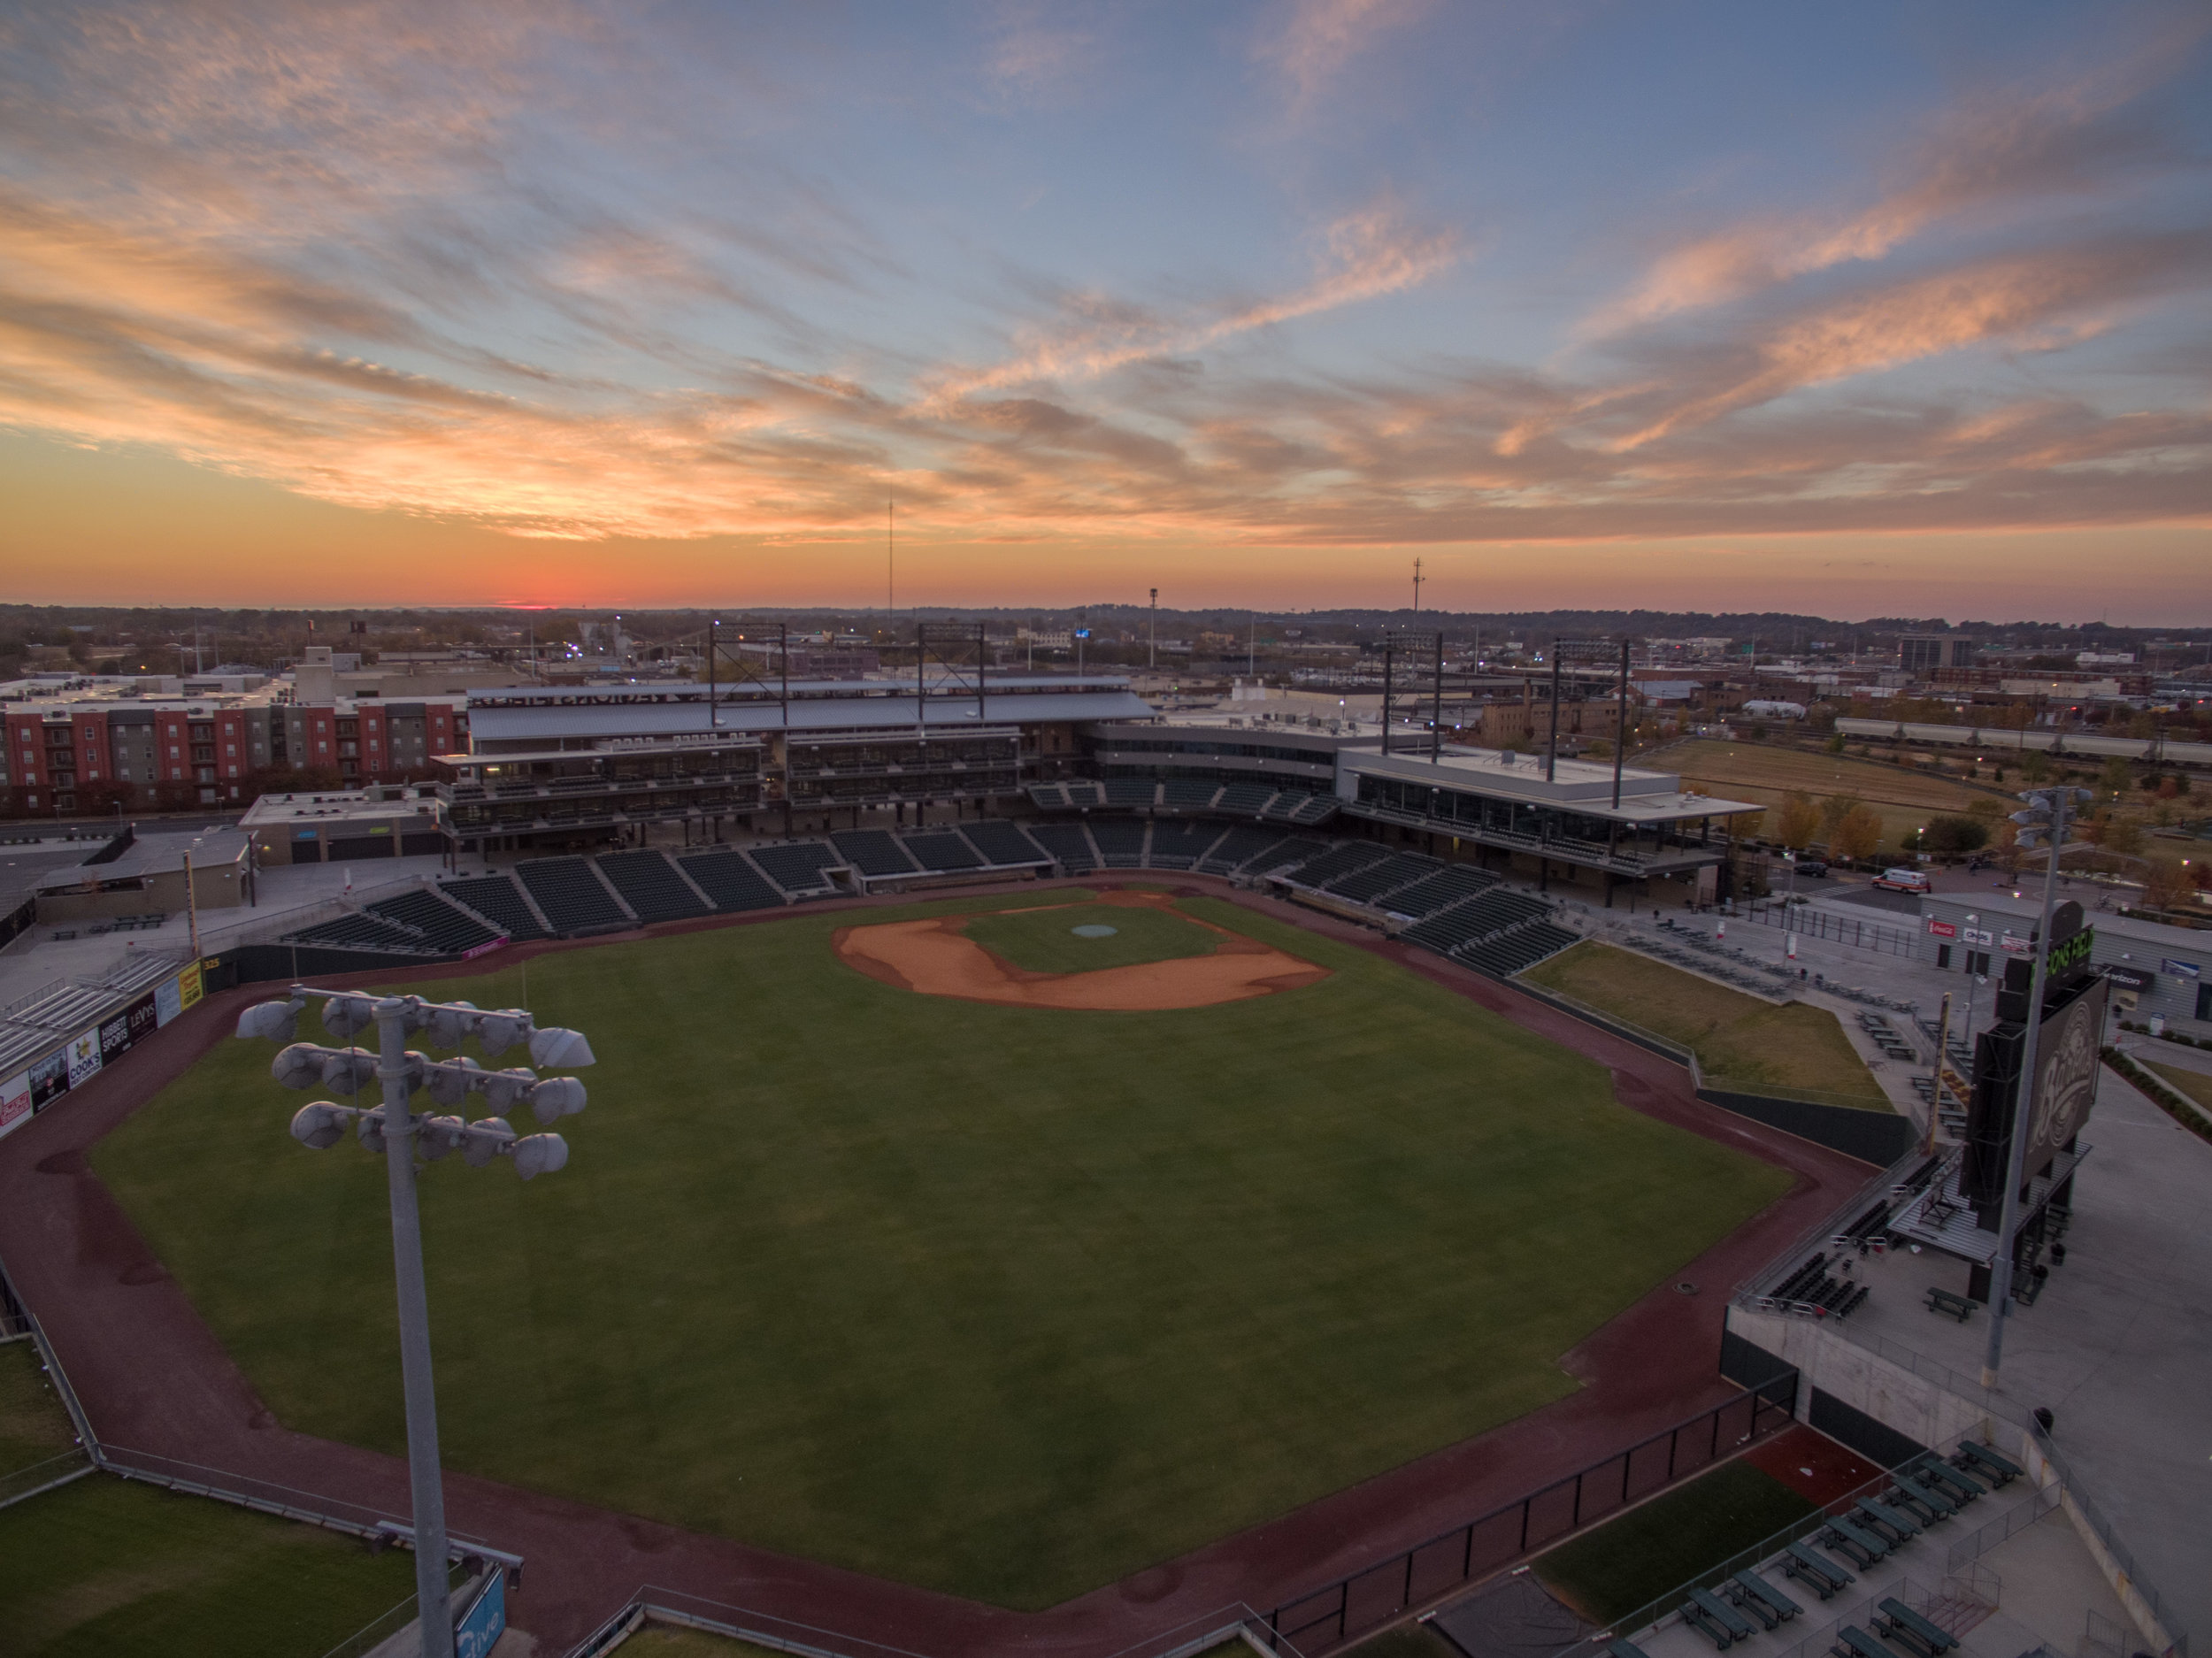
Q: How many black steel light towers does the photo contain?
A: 4